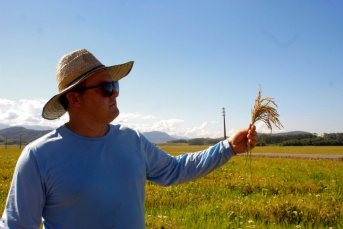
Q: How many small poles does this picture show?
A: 2